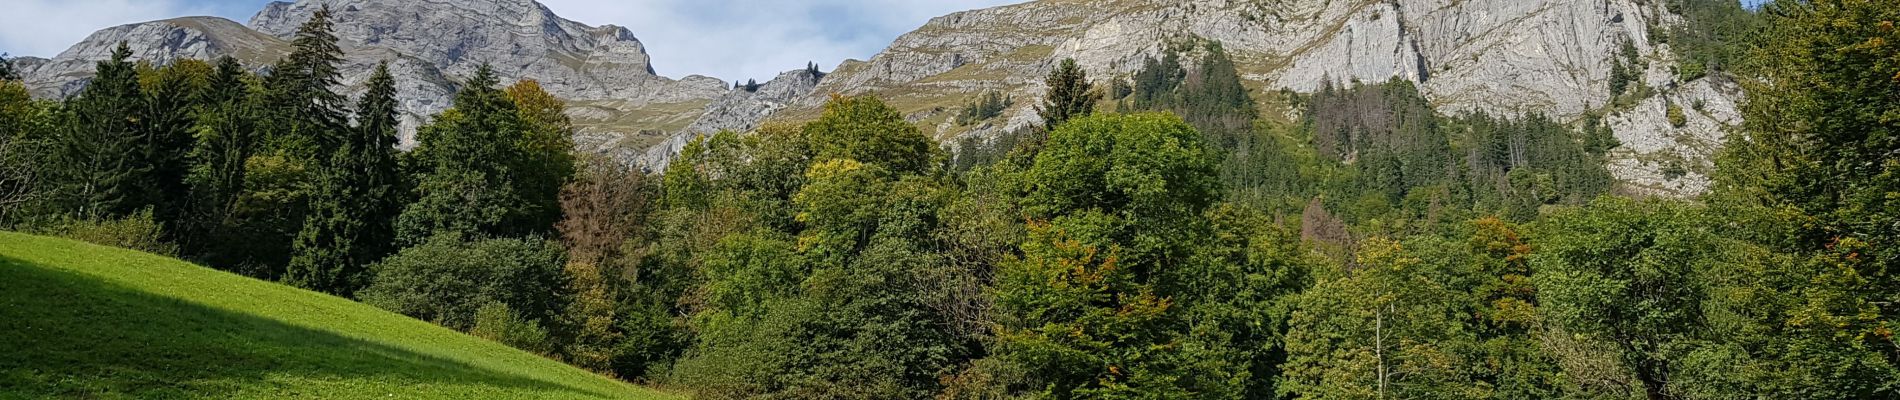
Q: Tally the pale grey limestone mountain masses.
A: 2